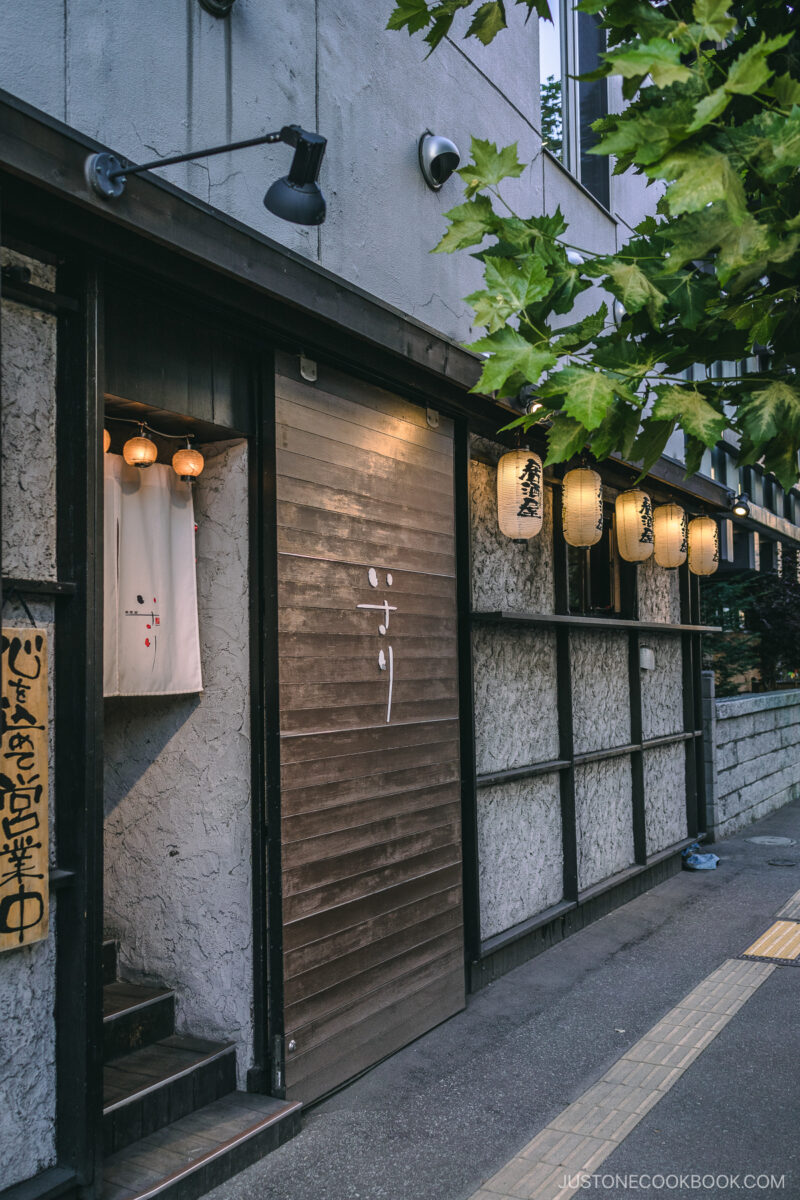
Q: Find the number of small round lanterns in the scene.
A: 3